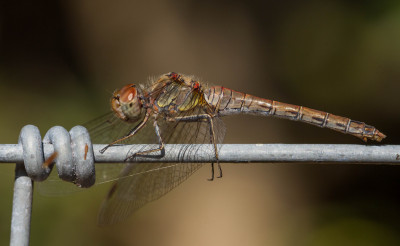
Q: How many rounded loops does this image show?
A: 3